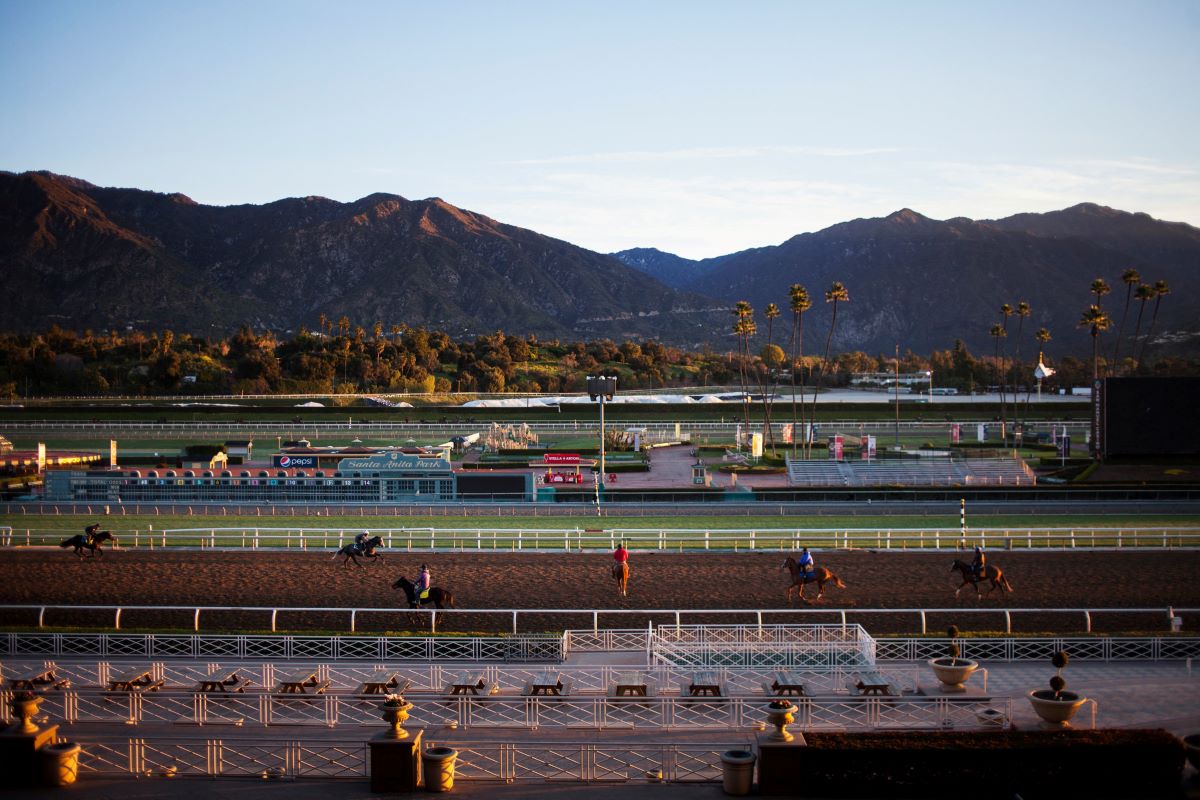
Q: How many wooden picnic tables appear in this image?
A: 11